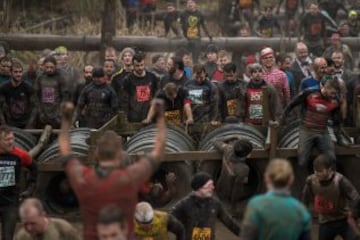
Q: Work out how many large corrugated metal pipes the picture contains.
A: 5